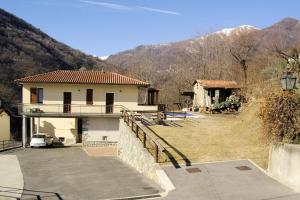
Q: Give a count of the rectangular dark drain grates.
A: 2